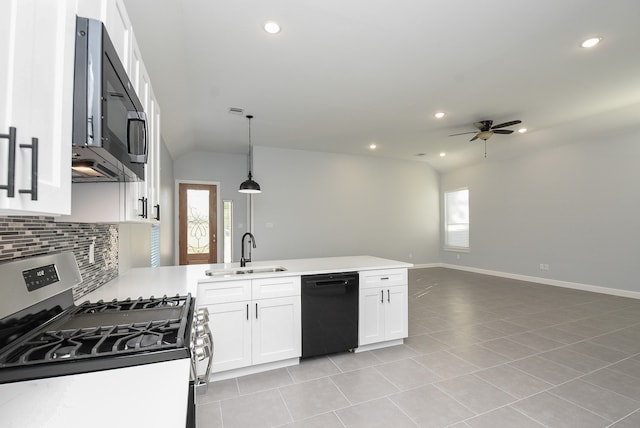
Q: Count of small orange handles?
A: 0